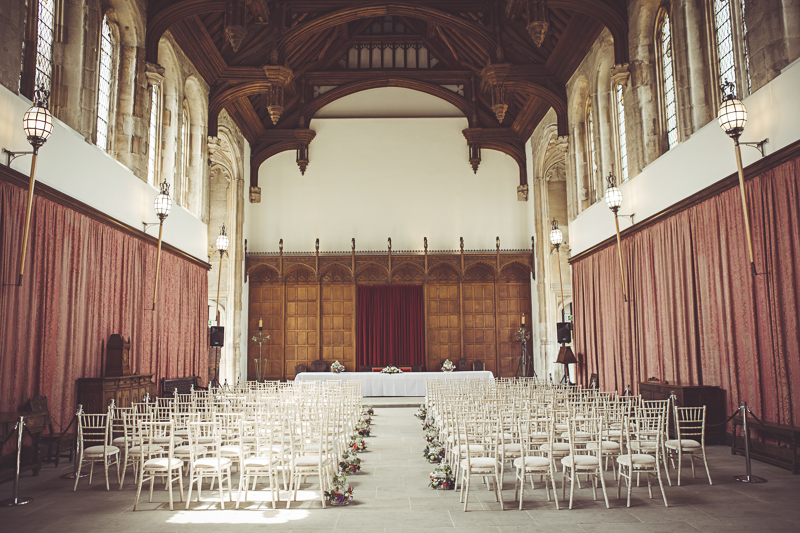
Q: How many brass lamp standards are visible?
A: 6